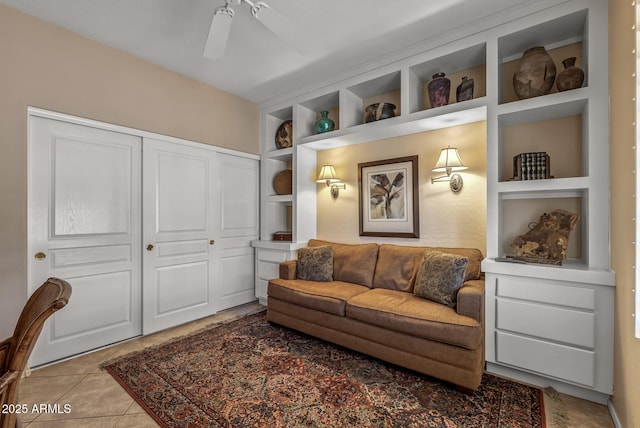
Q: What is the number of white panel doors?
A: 3